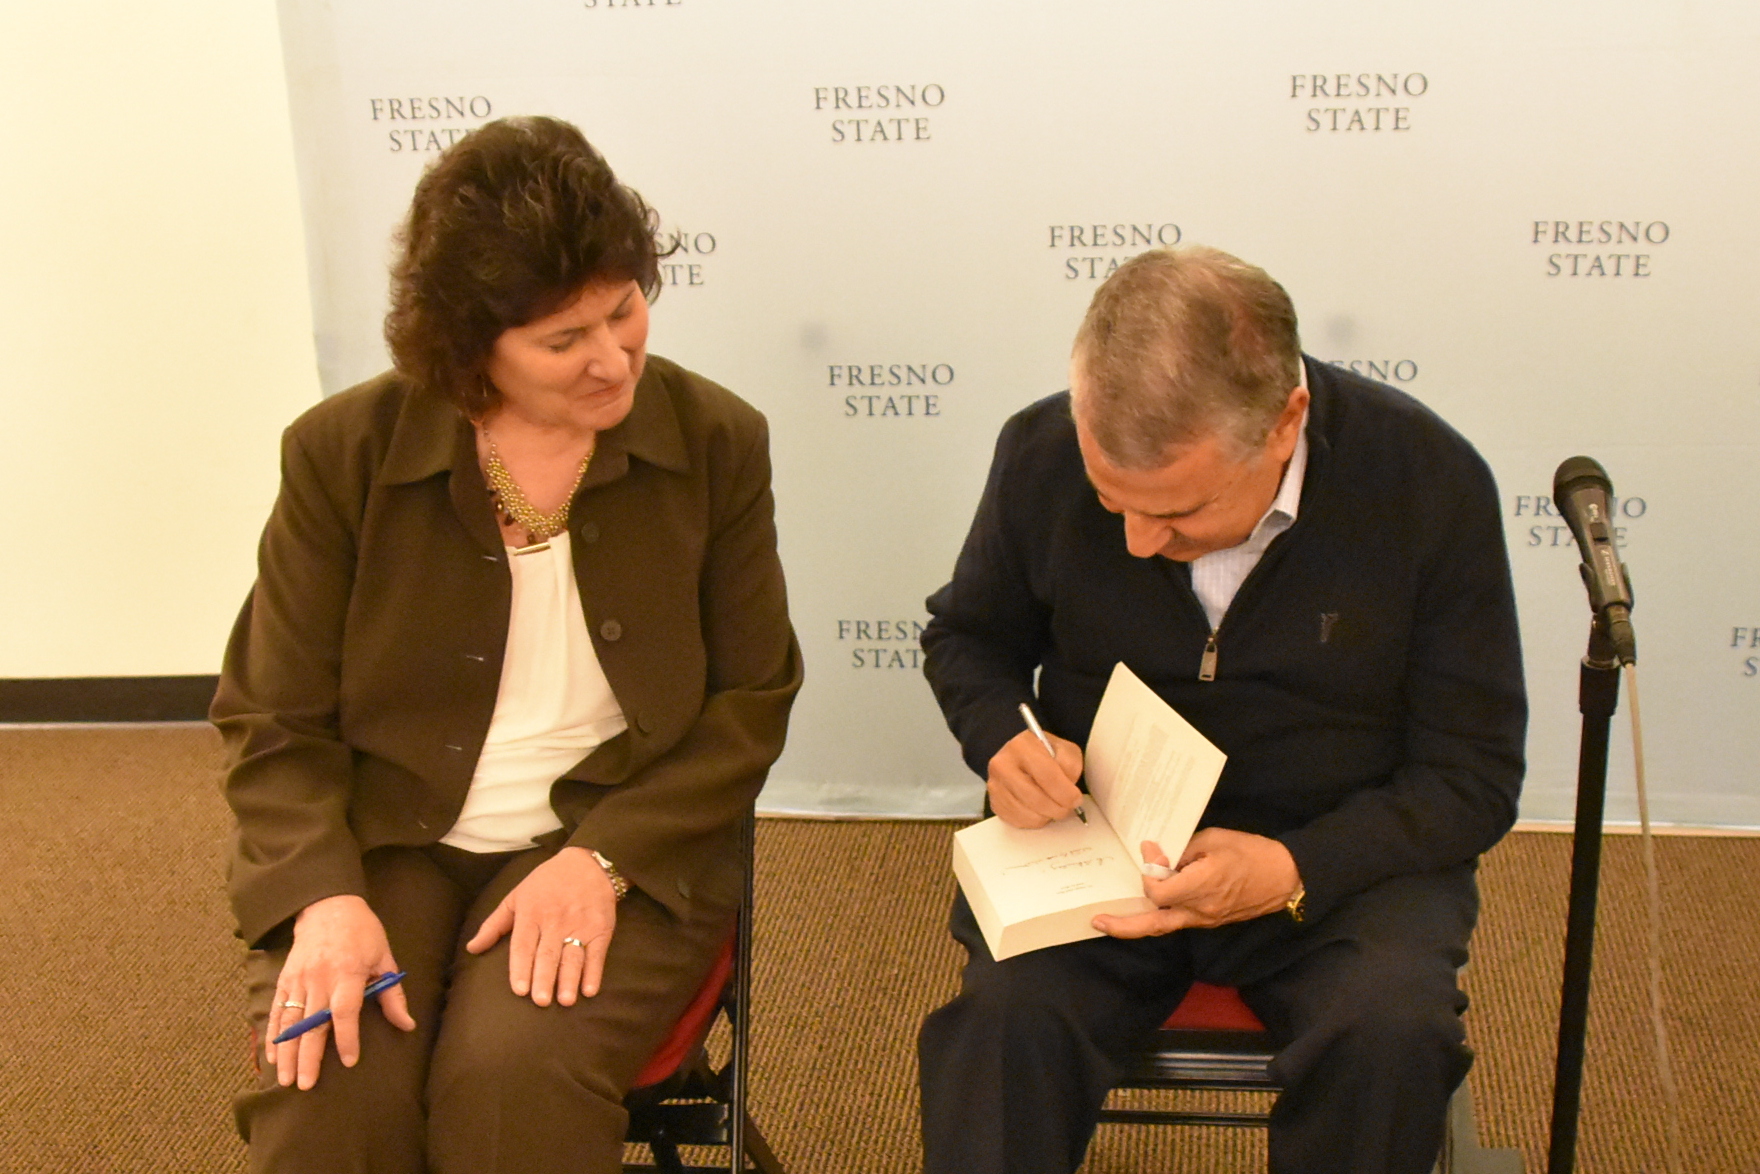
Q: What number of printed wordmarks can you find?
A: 12